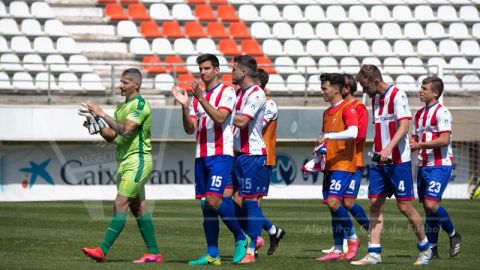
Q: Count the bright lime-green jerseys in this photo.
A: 1